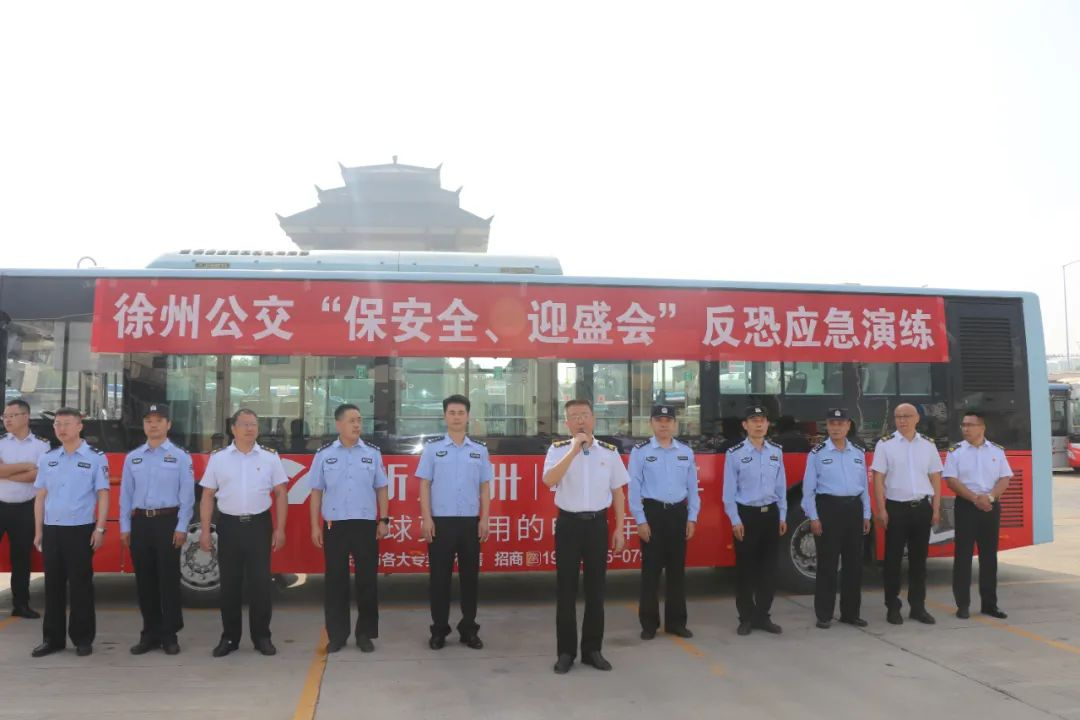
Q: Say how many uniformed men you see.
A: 12